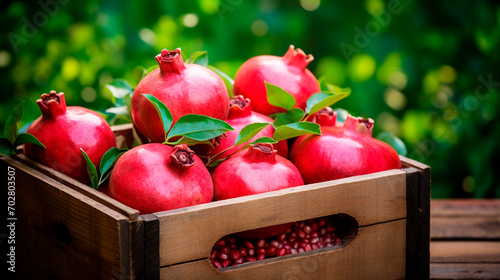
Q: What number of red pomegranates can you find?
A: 8